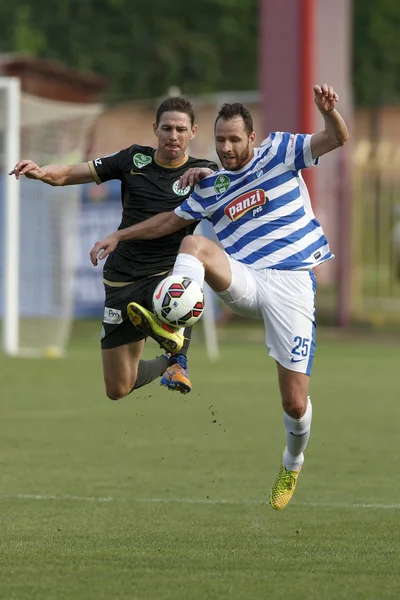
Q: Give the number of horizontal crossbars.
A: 1